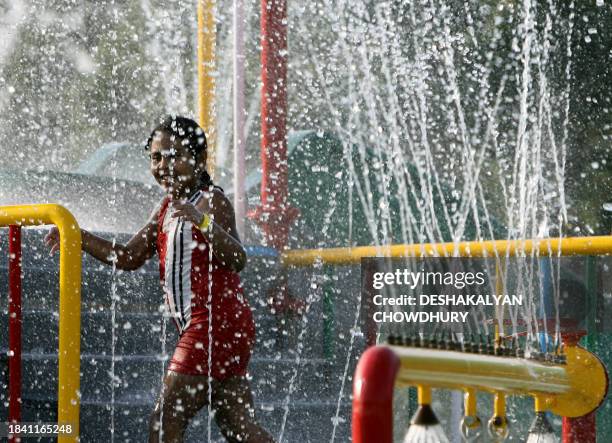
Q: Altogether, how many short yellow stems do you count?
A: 4